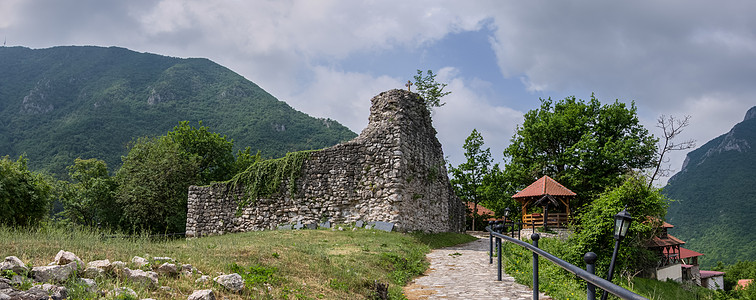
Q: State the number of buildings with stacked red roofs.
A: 1